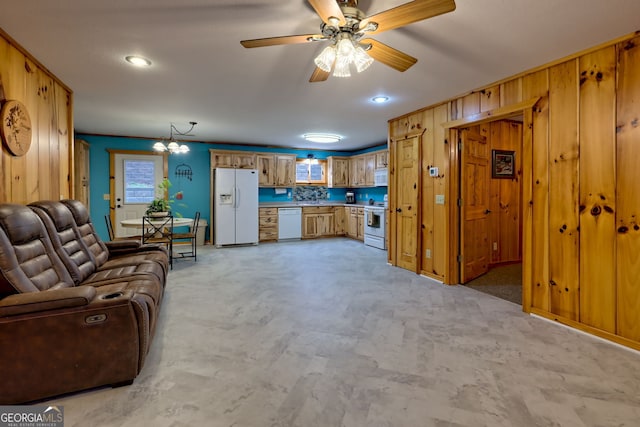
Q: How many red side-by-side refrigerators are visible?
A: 0